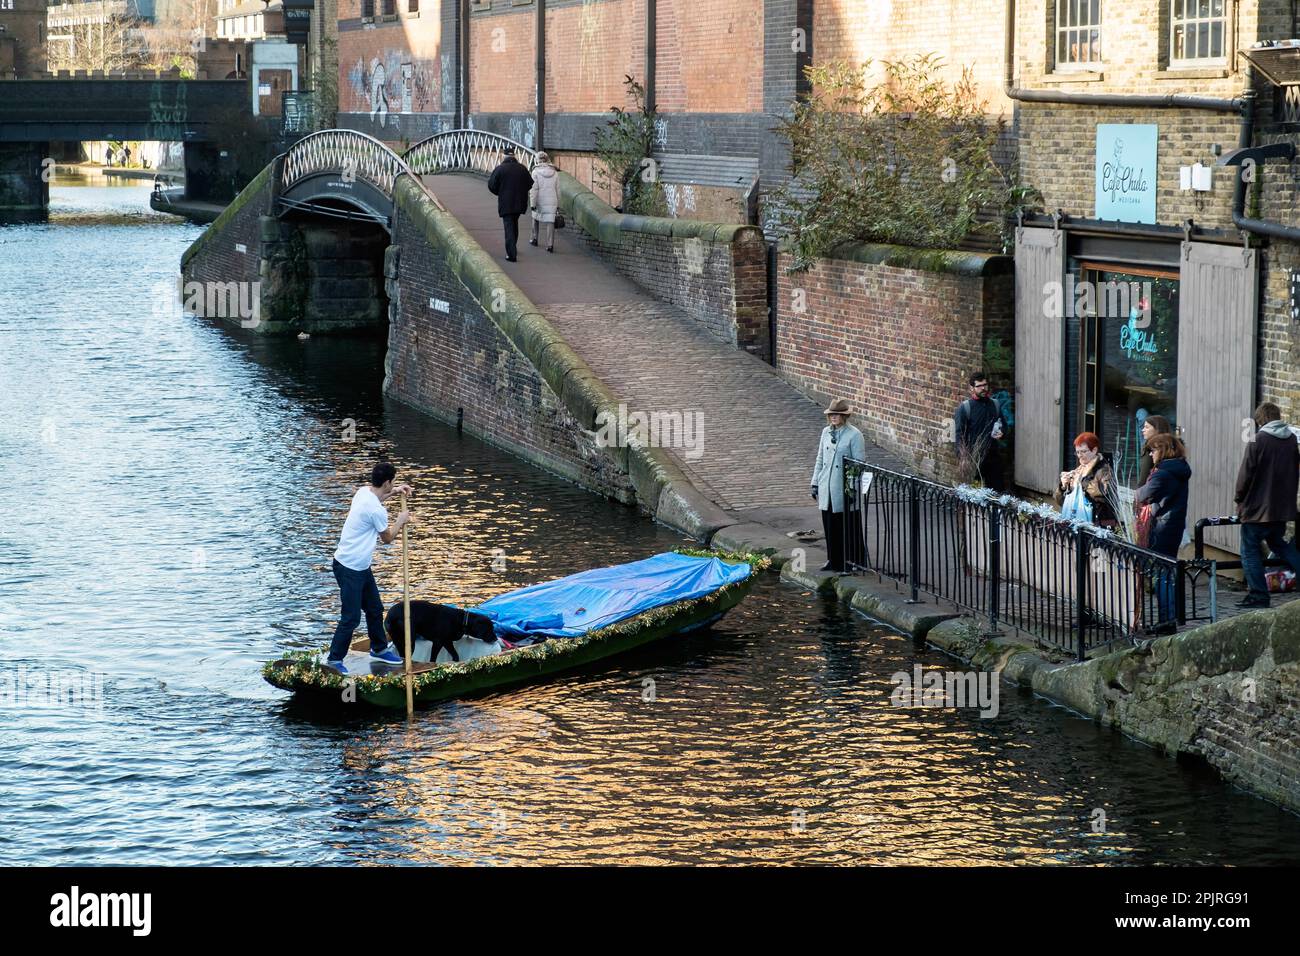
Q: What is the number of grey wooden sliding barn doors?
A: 2